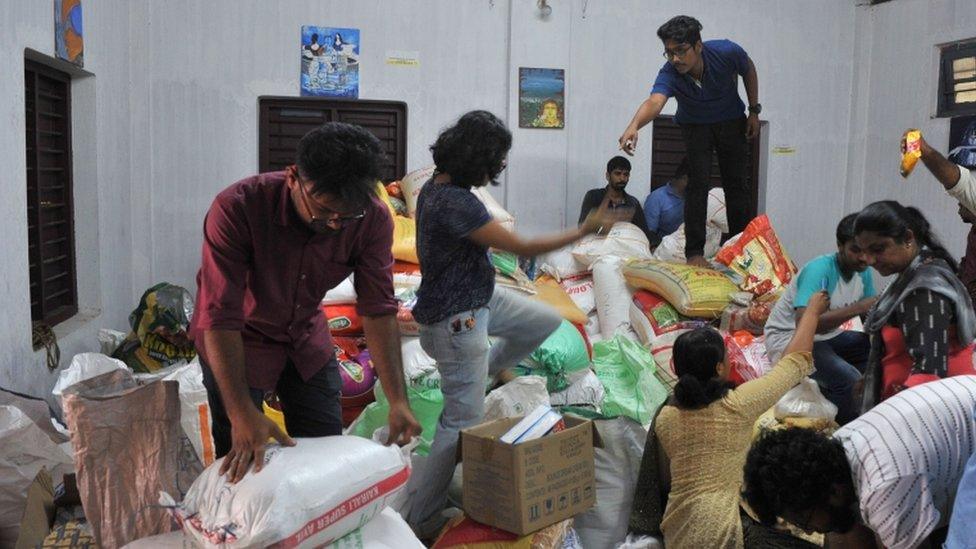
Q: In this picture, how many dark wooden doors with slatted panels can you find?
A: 3